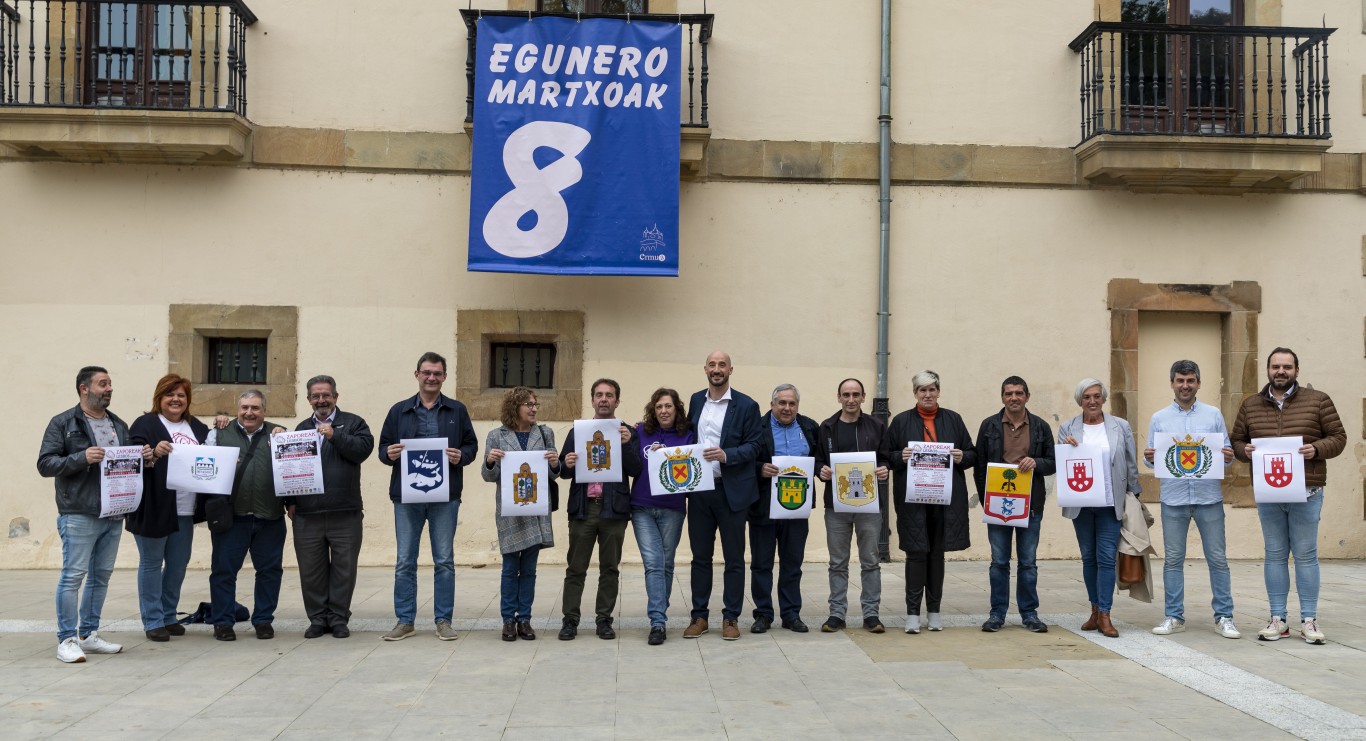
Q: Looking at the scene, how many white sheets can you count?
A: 14